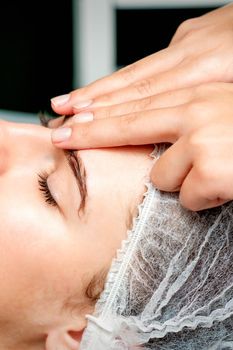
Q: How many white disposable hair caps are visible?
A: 1